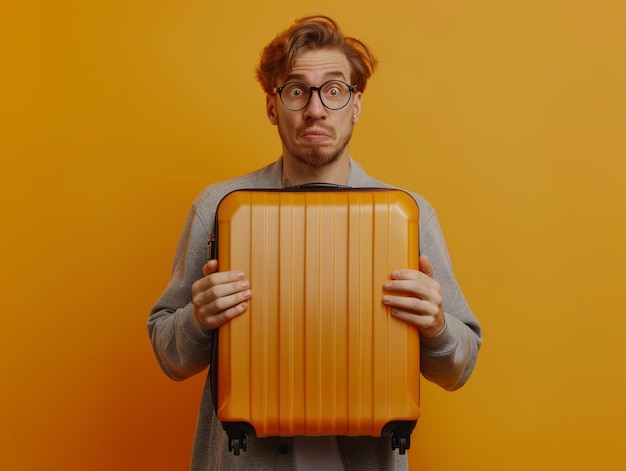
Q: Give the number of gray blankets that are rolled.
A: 0